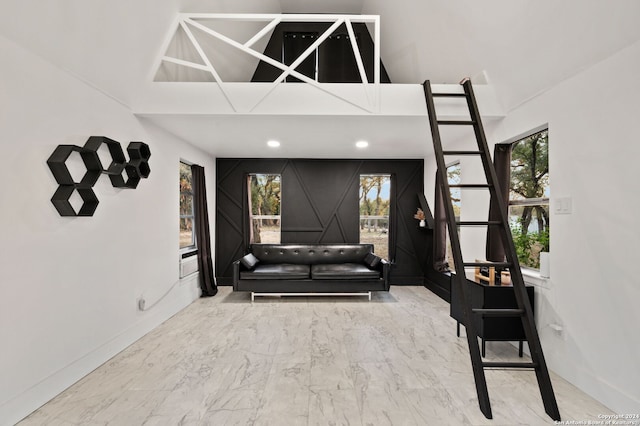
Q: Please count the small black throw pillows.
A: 2